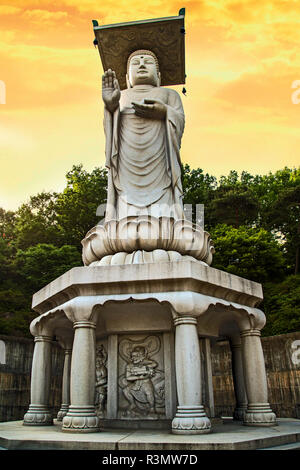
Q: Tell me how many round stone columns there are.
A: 6